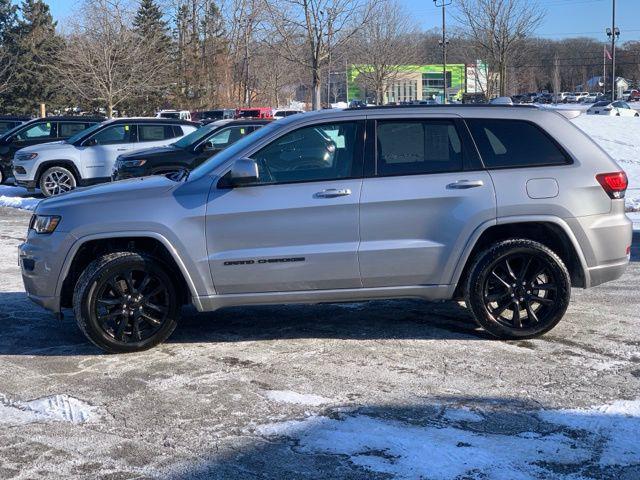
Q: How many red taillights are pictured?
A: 1